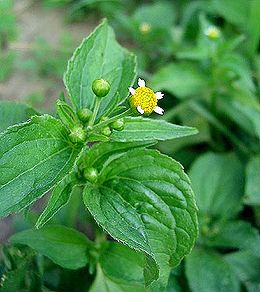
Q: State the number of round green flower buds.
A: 6